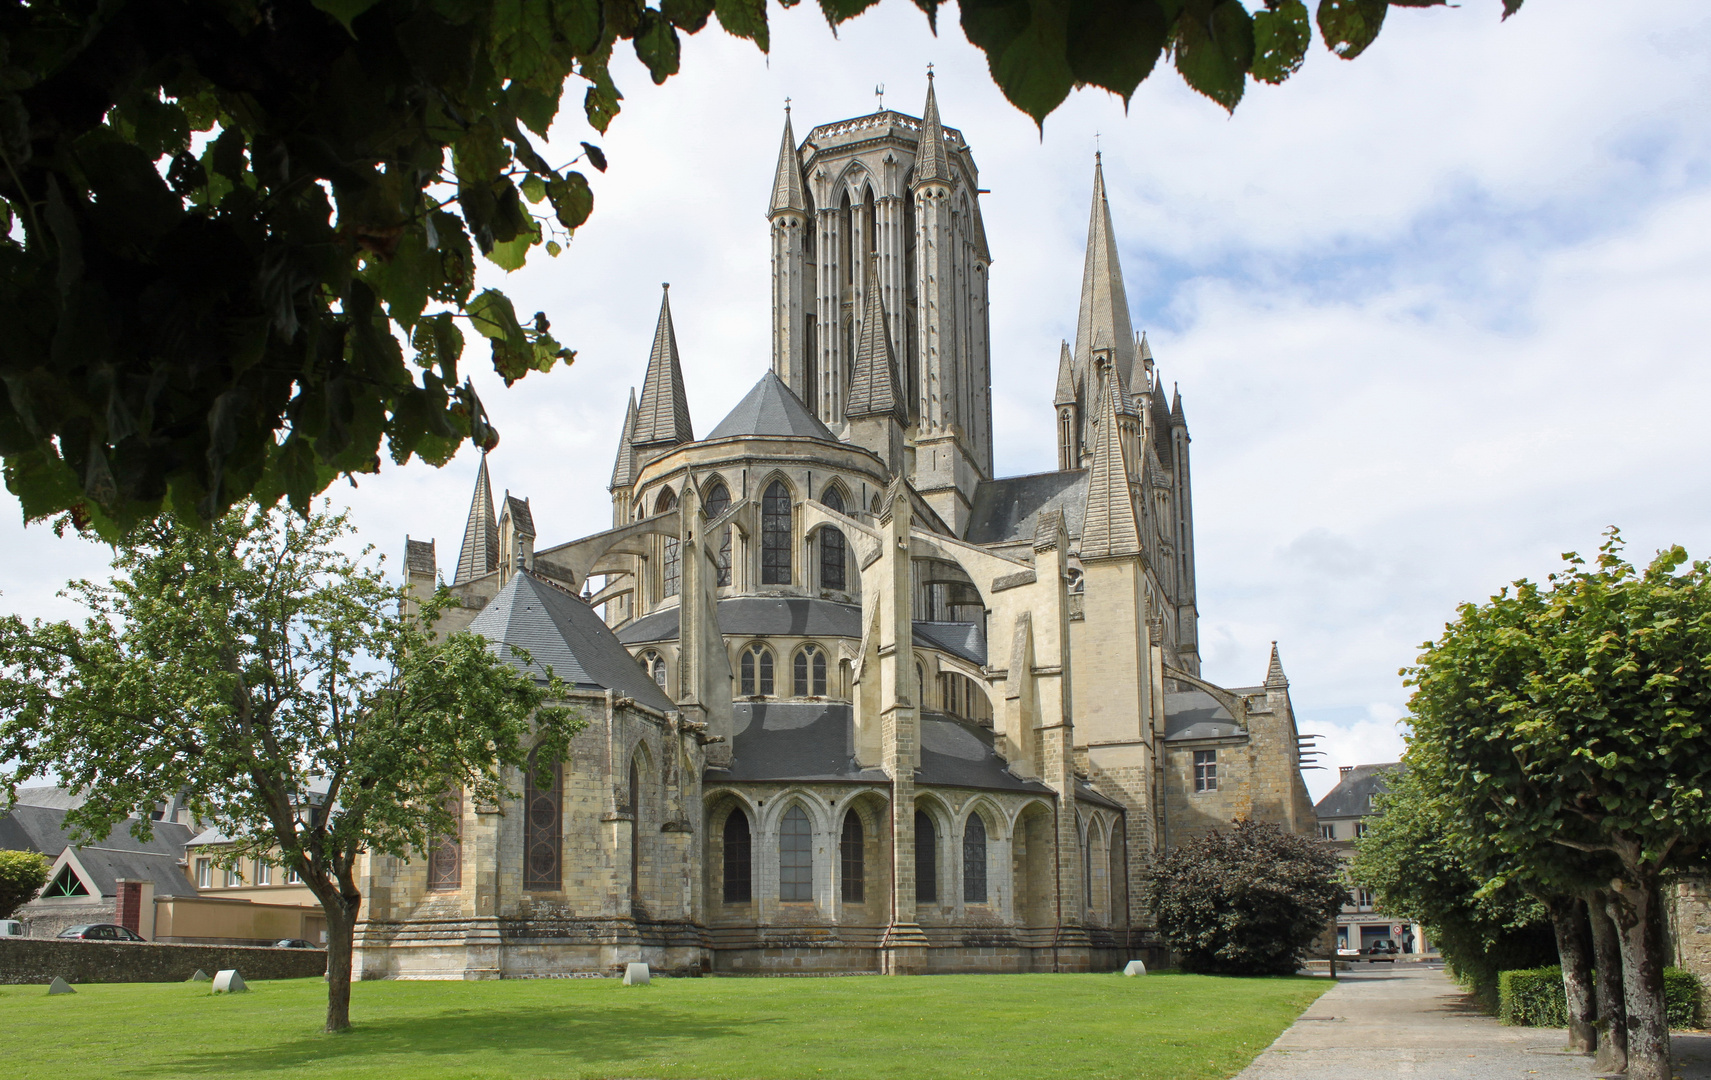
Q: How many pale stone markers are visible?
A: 5